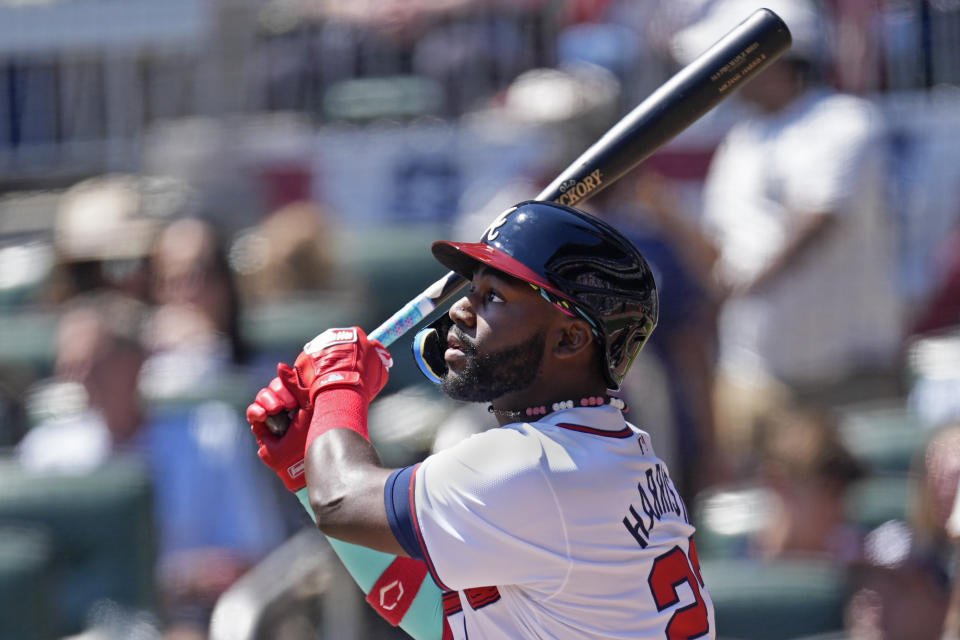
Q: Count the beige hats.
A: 1